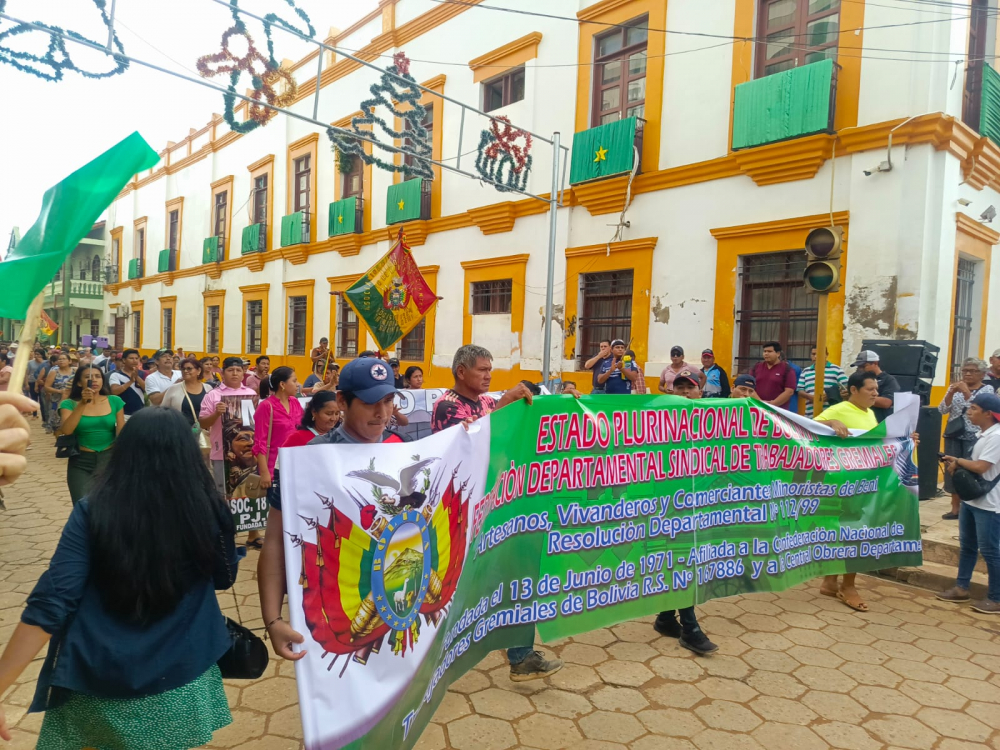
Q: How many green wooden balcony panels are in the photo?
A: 10